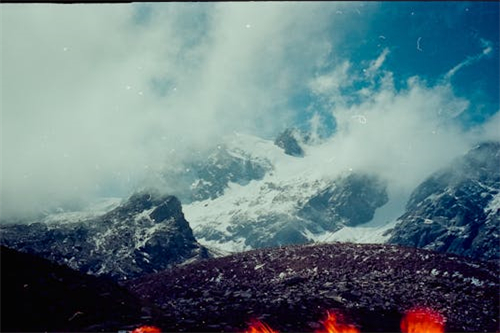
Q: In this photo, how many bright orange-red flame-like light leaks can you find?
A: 4